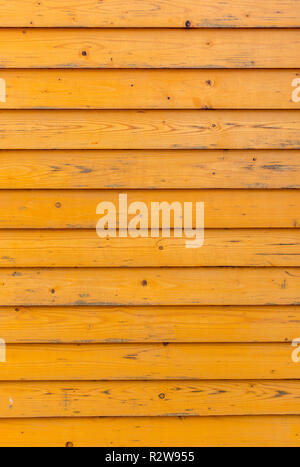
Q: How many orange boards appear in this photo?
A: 12